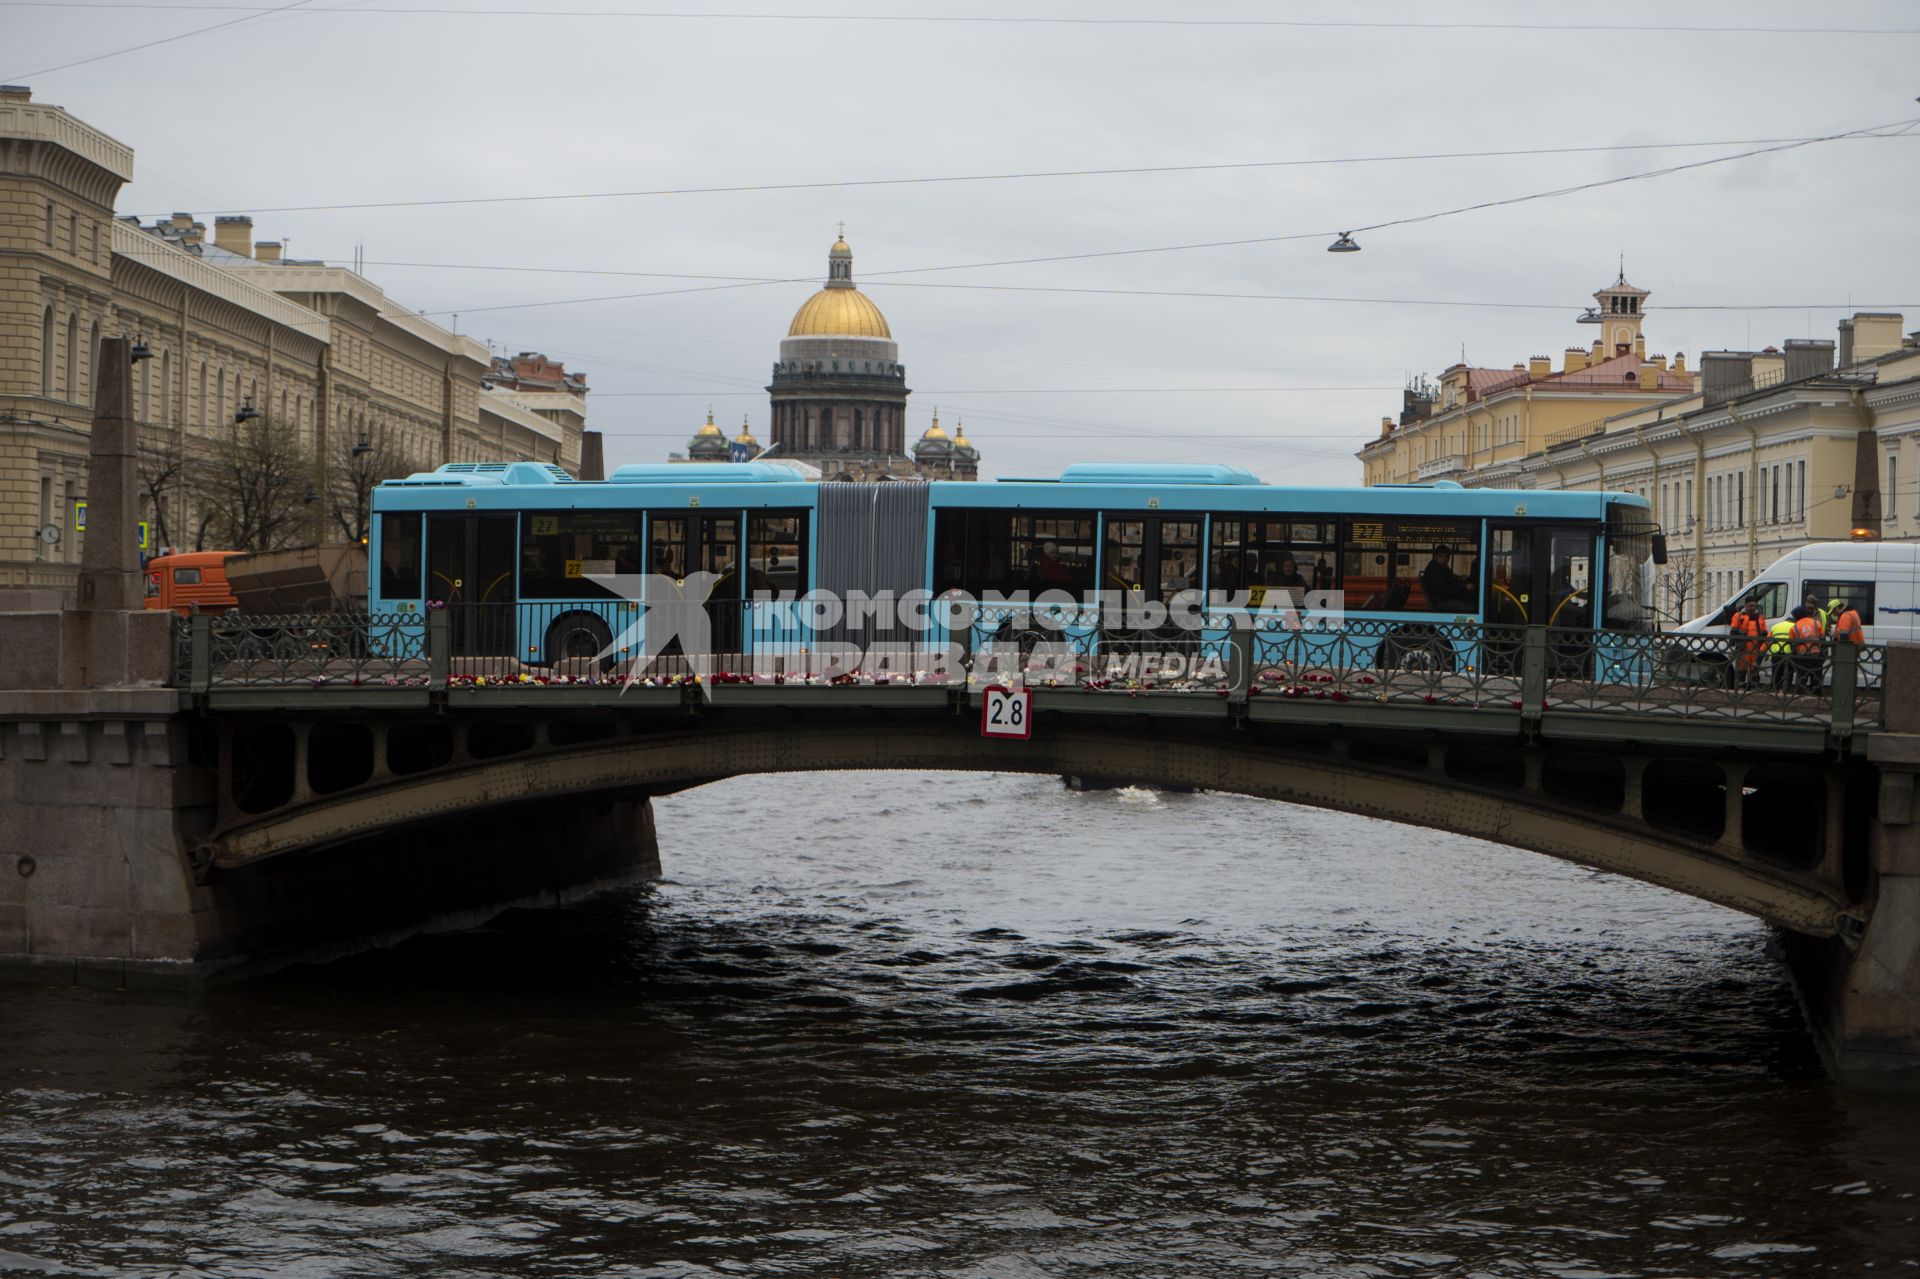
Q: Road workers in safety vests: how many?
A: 5